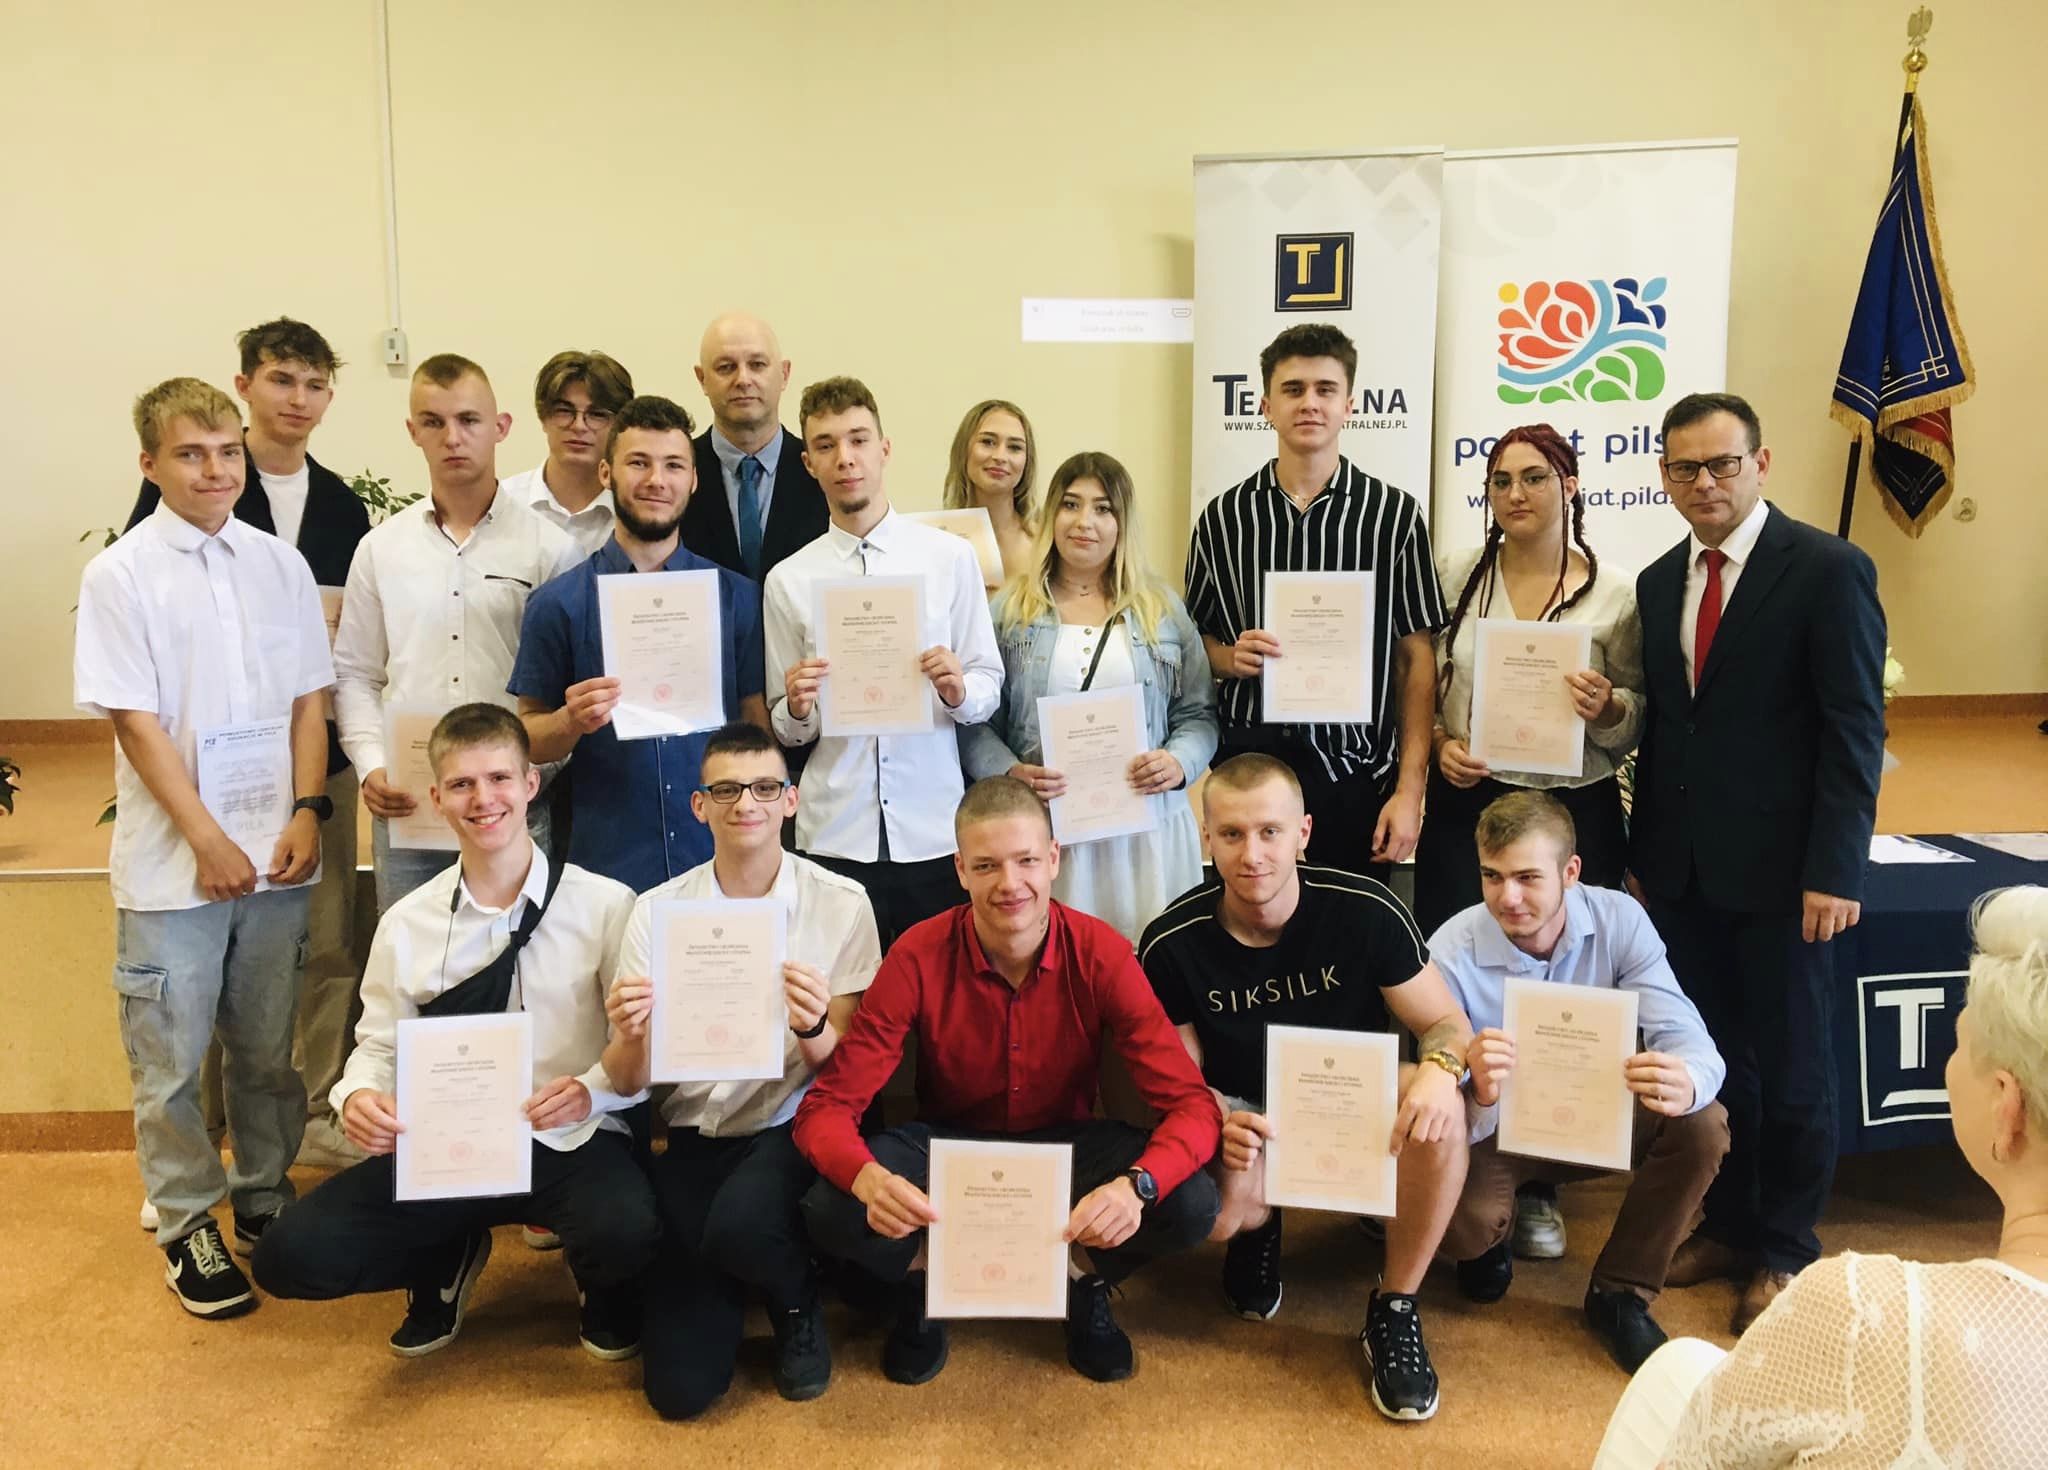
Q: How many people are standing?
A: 12